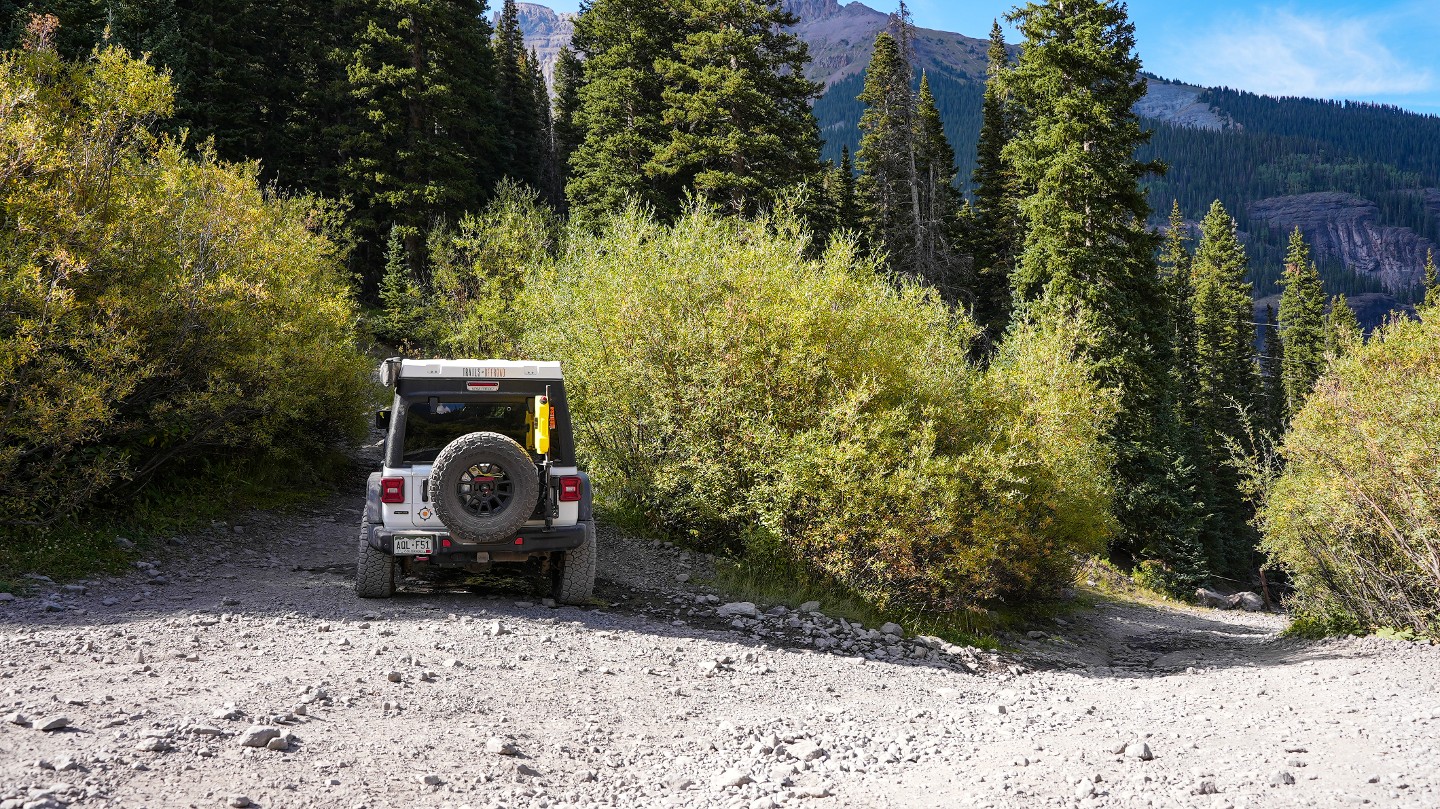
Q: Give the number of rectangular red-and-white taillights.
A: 2